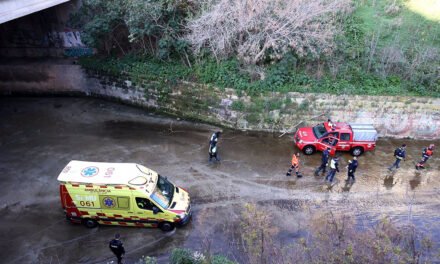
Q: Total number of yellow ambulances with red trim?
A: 1